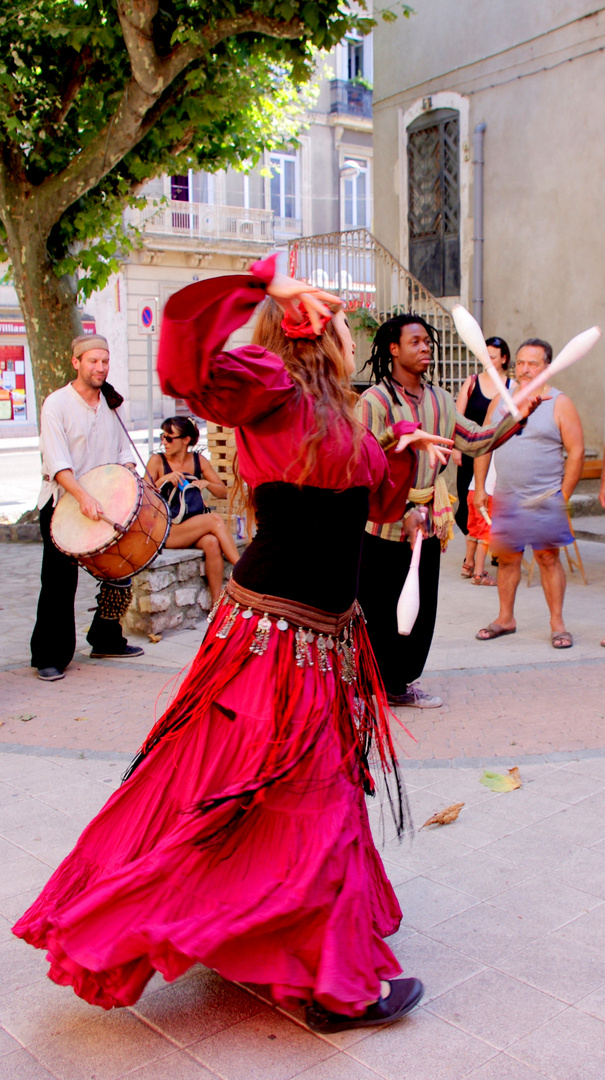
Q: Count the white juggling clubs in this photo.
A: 3